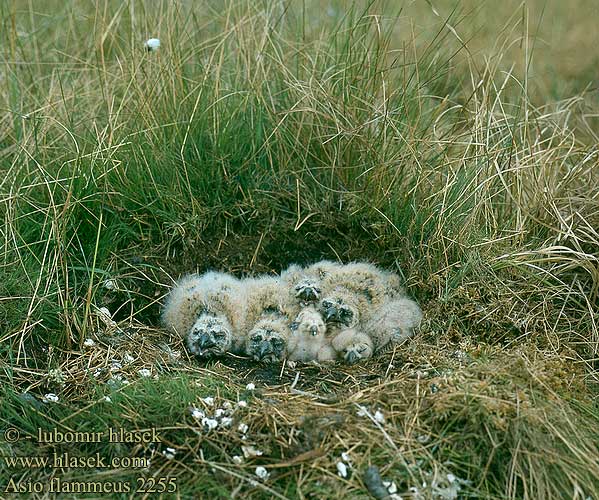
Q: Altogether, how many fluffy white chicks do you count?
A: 6